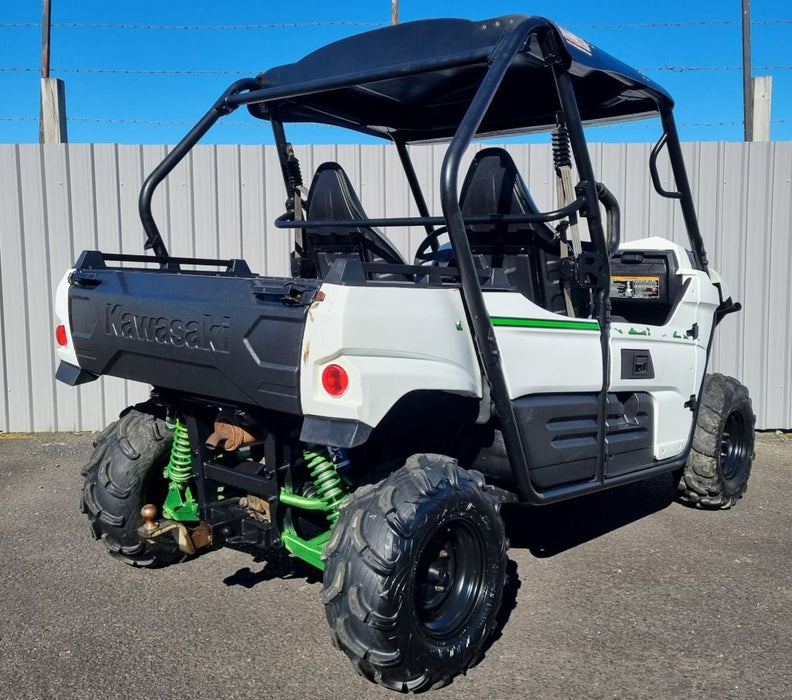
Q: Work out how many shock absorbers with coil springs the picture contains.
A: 2